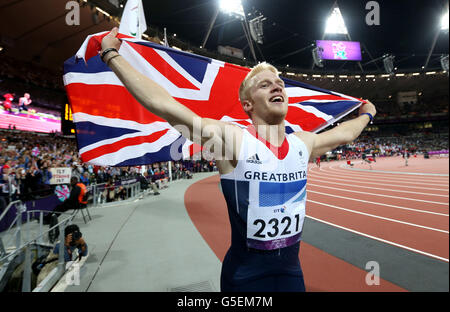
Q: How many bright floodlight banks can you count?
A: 3